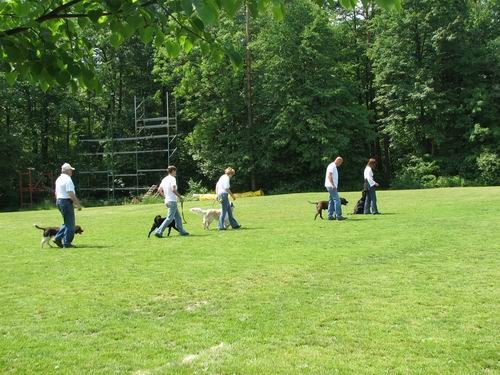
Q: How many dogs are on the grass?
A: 5